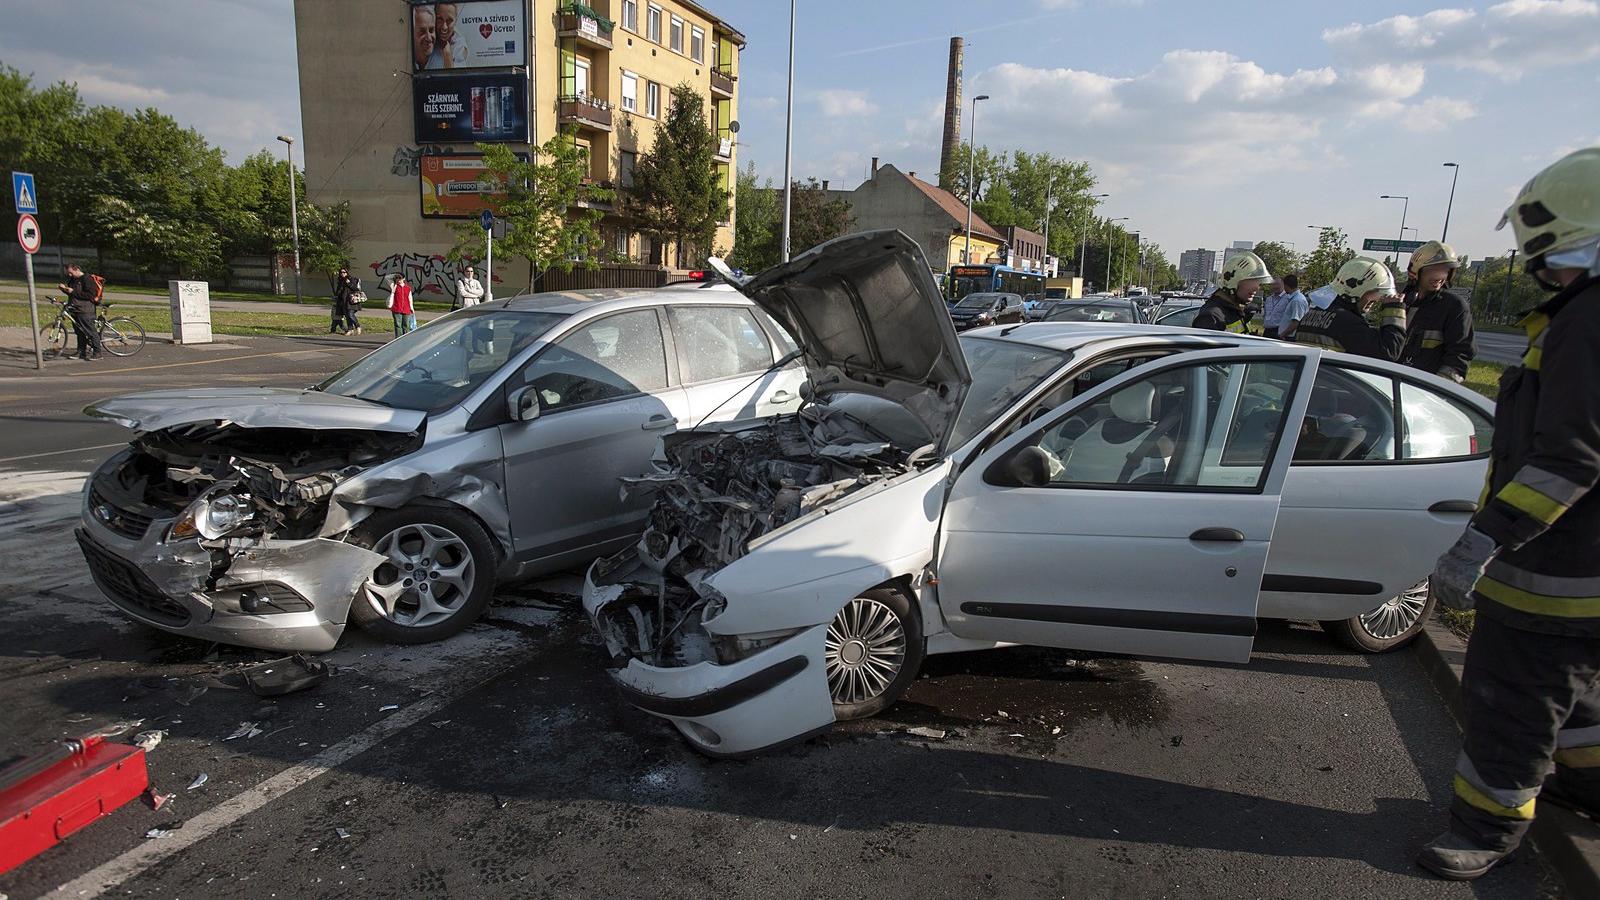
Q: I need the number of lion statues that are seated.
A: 0